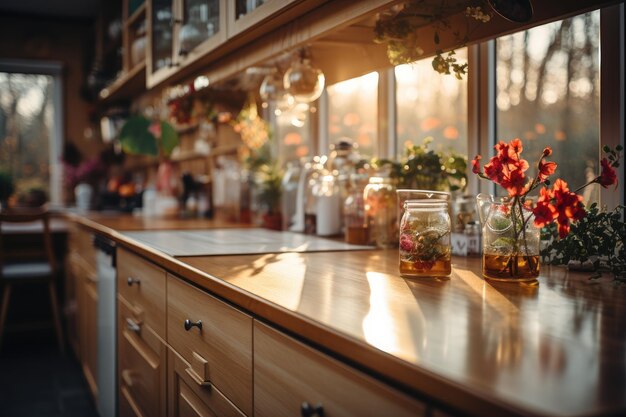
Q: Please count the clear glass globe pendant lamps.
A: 2